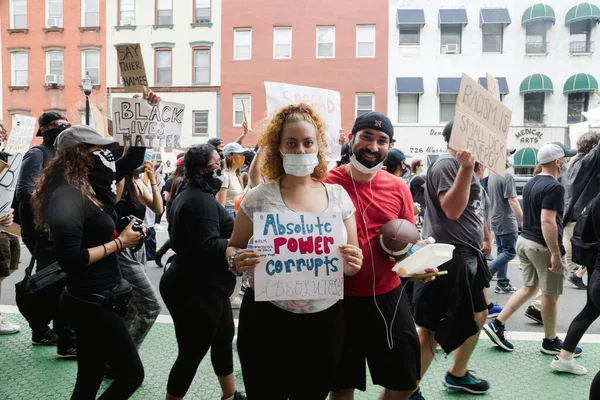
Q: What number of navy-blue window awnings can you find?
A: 6